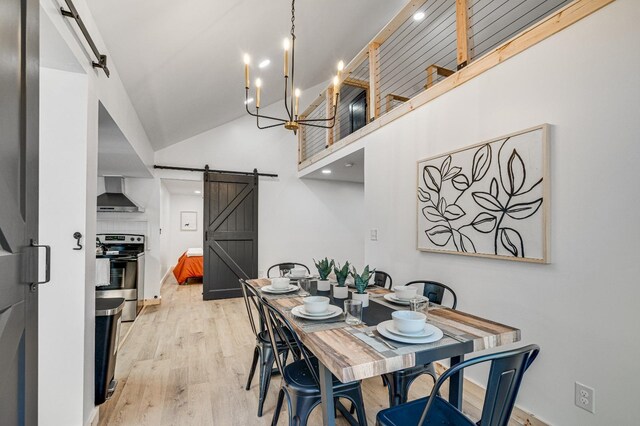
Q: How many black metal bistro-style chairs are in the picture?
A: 6